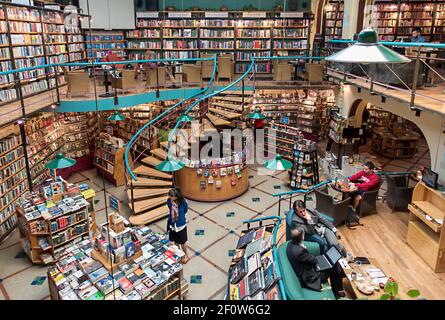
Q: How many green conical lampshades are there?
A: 7